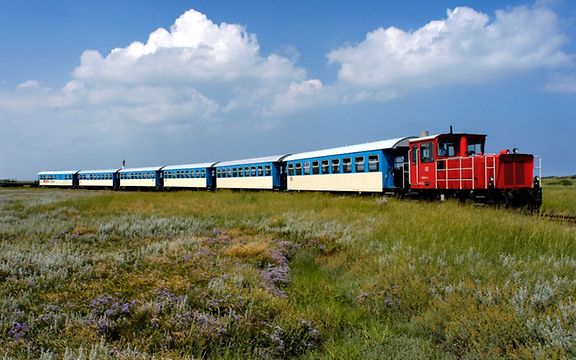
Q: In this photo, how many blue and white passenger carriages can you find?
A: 6